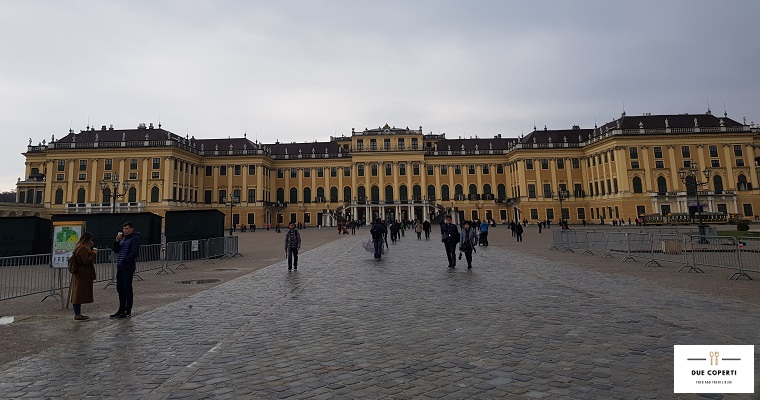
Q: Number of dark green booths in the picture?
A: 3